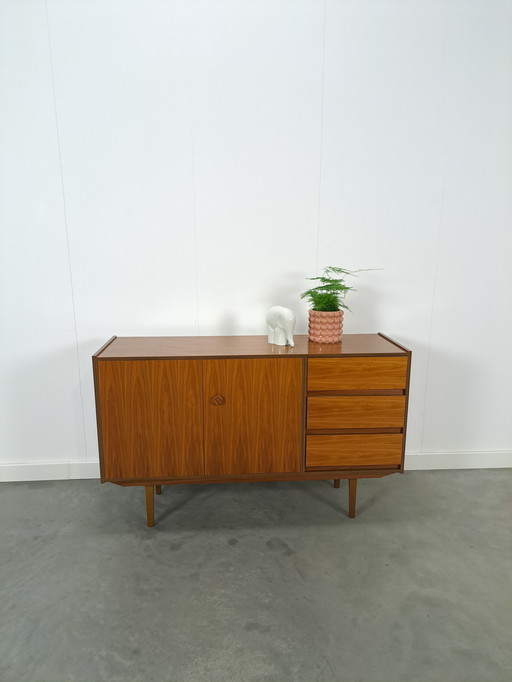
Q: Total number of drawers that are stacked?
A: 3